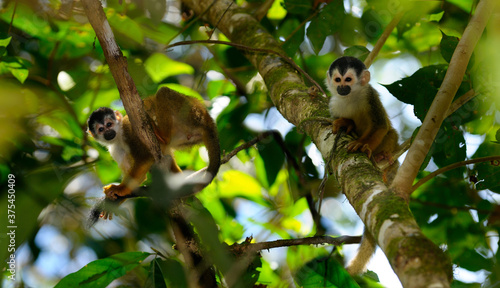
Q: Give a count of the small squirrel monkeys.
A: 2